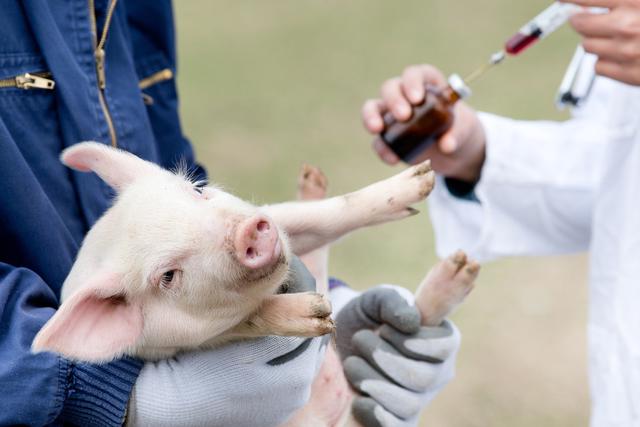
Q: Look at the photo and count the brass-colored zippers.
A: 3